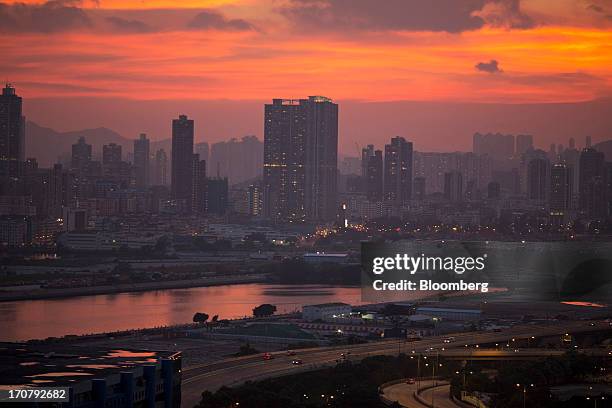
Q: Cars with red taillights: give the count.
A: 3